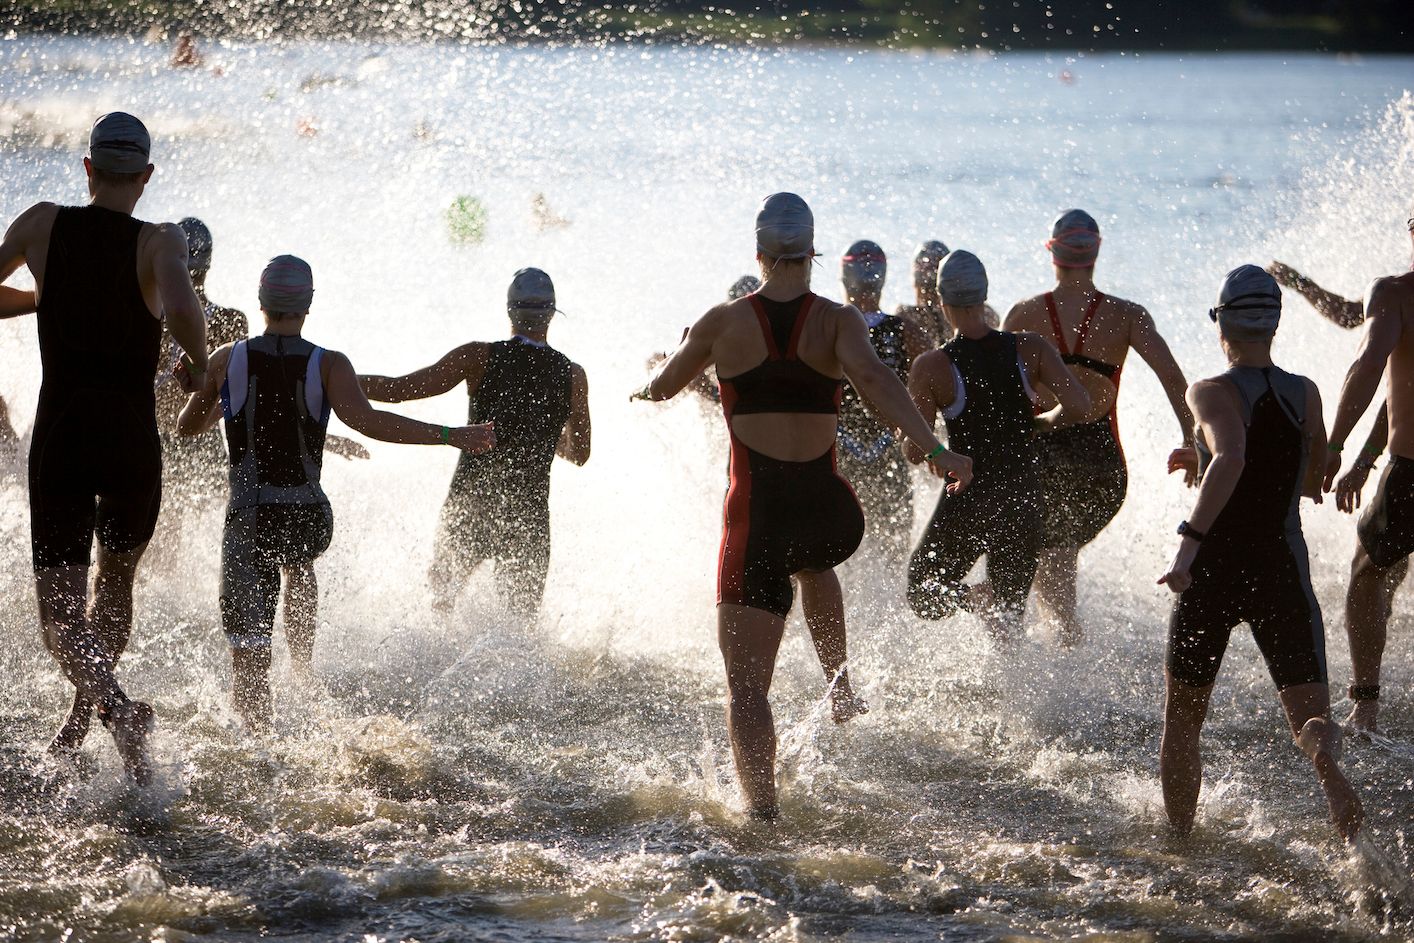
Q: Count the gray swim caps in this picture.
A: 11